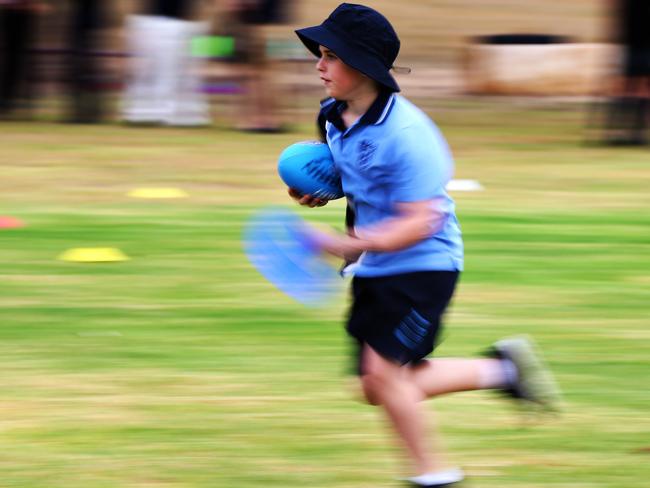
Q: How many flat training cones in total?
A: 4